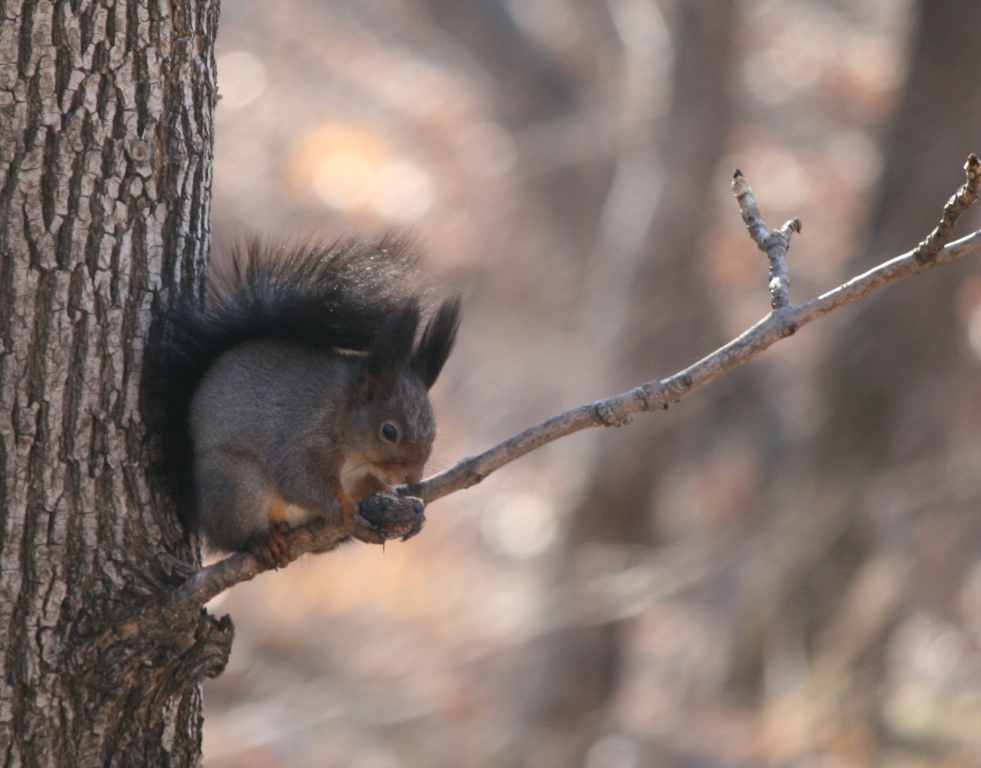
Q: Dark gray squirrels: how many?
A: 1